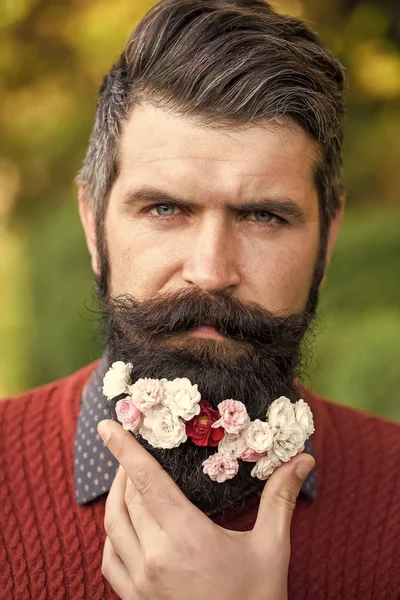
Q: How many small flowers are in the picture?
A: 15